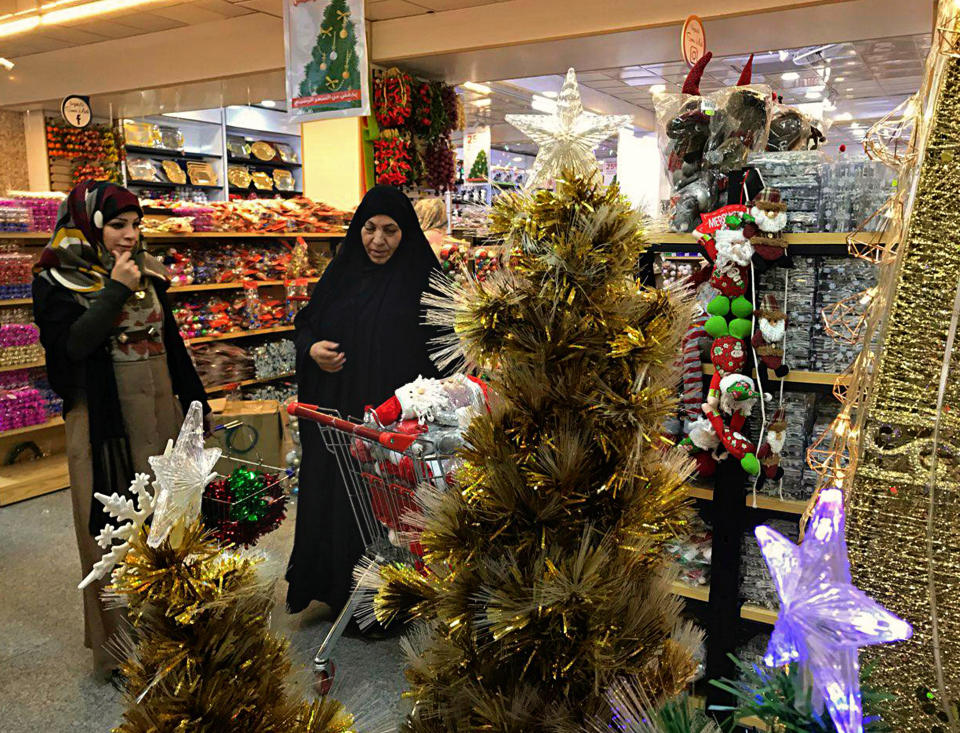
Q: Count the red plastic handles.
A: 1